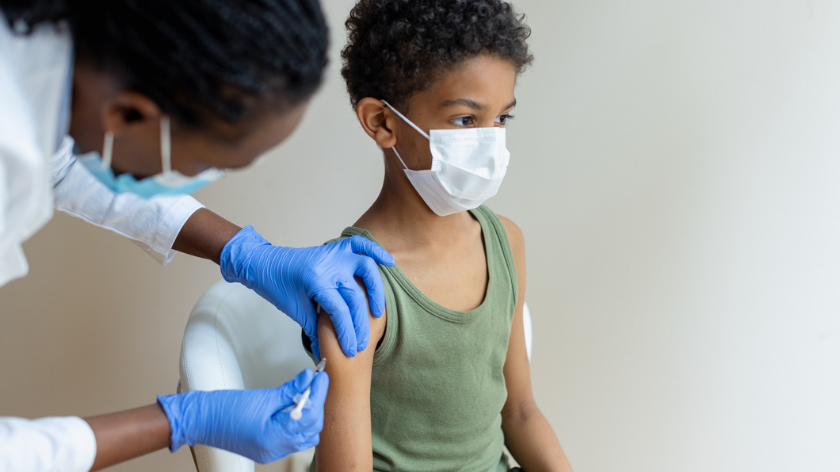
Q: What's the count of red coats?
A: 0